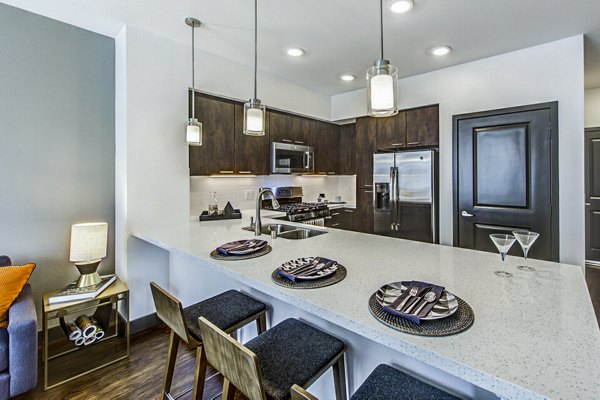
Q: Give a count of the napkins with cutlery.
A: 3